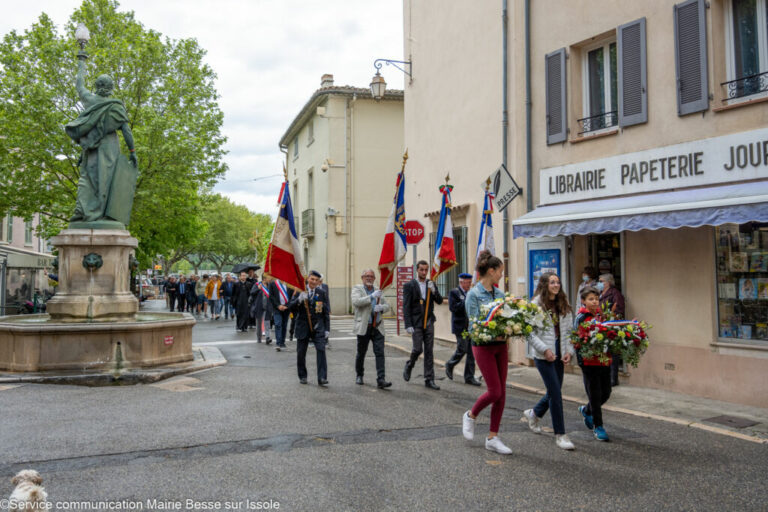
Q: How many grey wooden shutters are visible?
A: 3